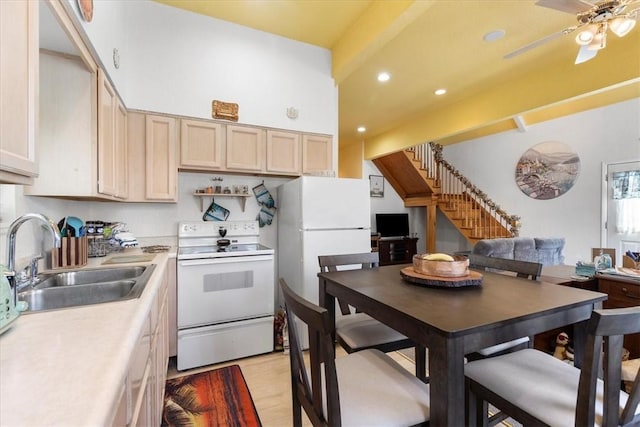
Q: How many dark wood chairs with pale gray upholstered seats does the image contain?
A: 4